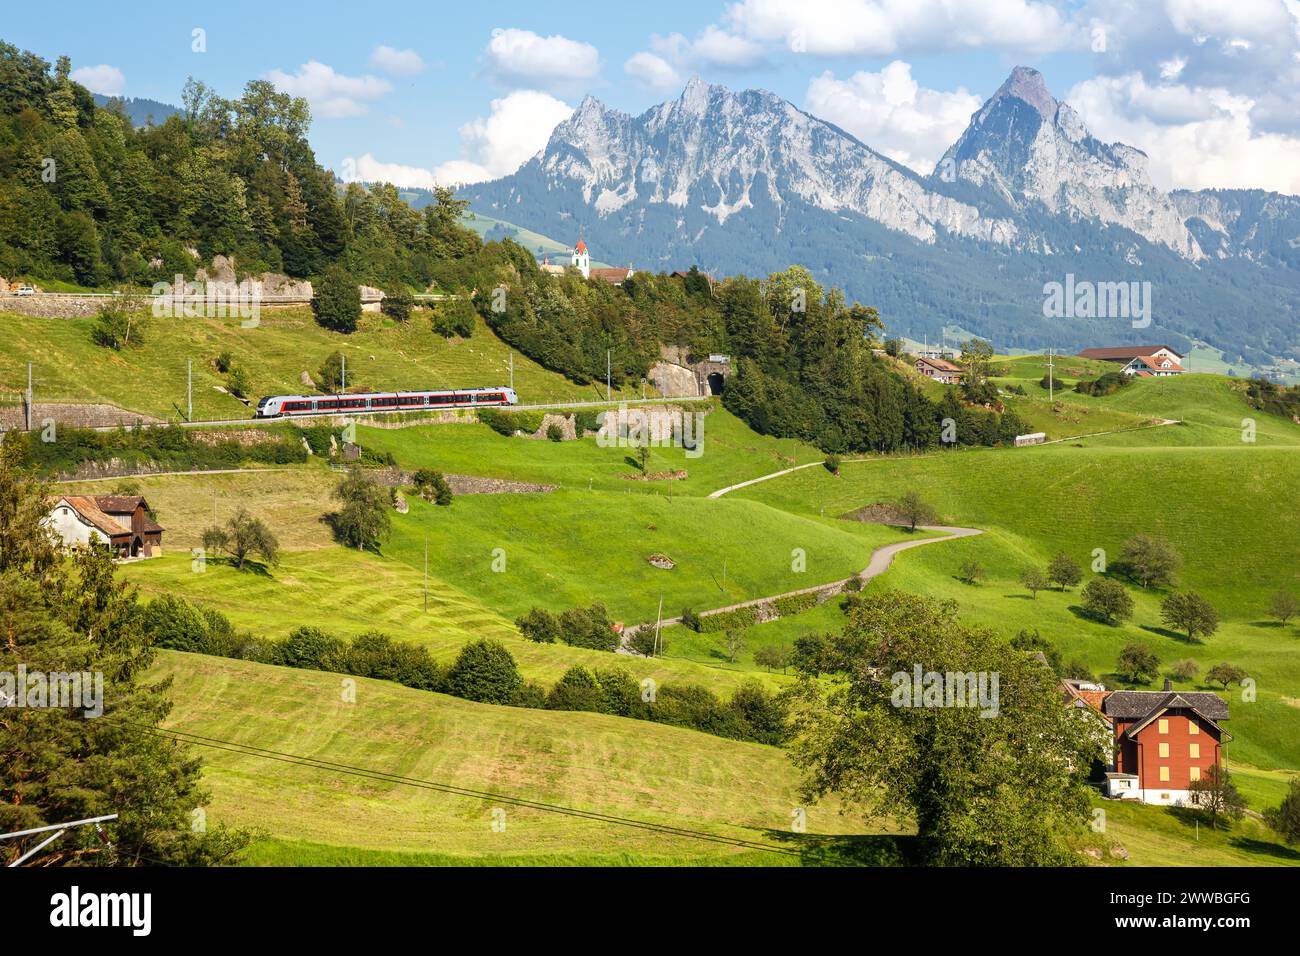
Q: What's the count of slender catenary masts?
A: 5